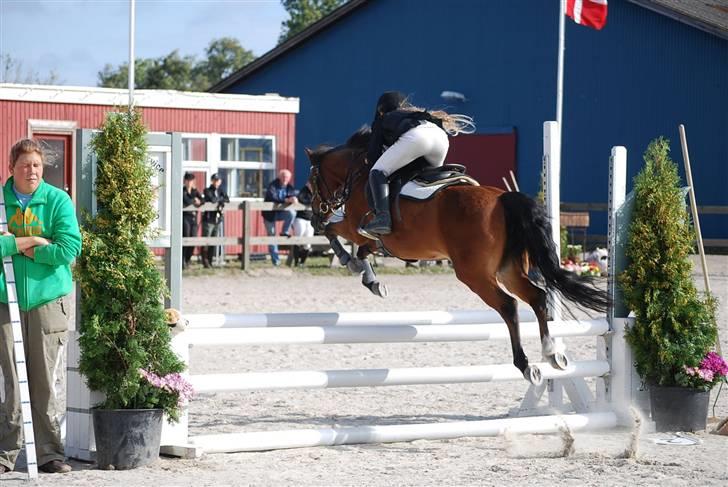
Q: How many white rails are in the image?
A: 4